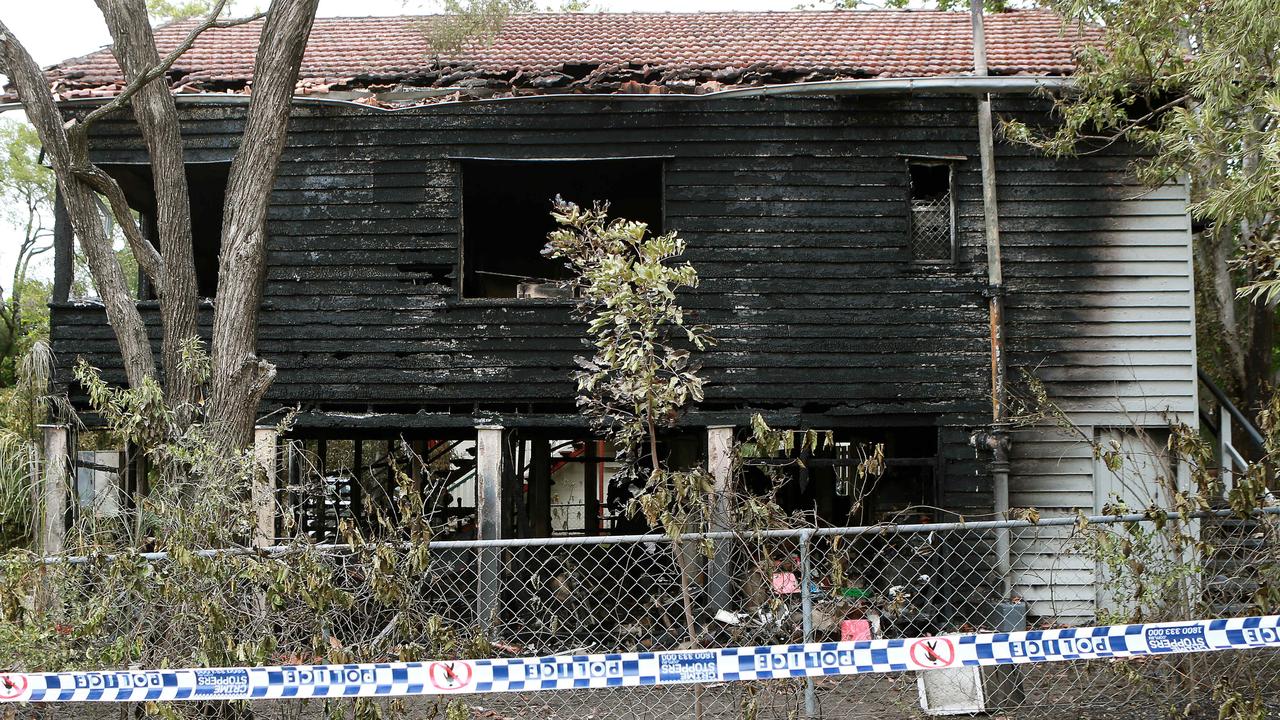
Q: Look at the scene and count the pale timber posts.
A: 4